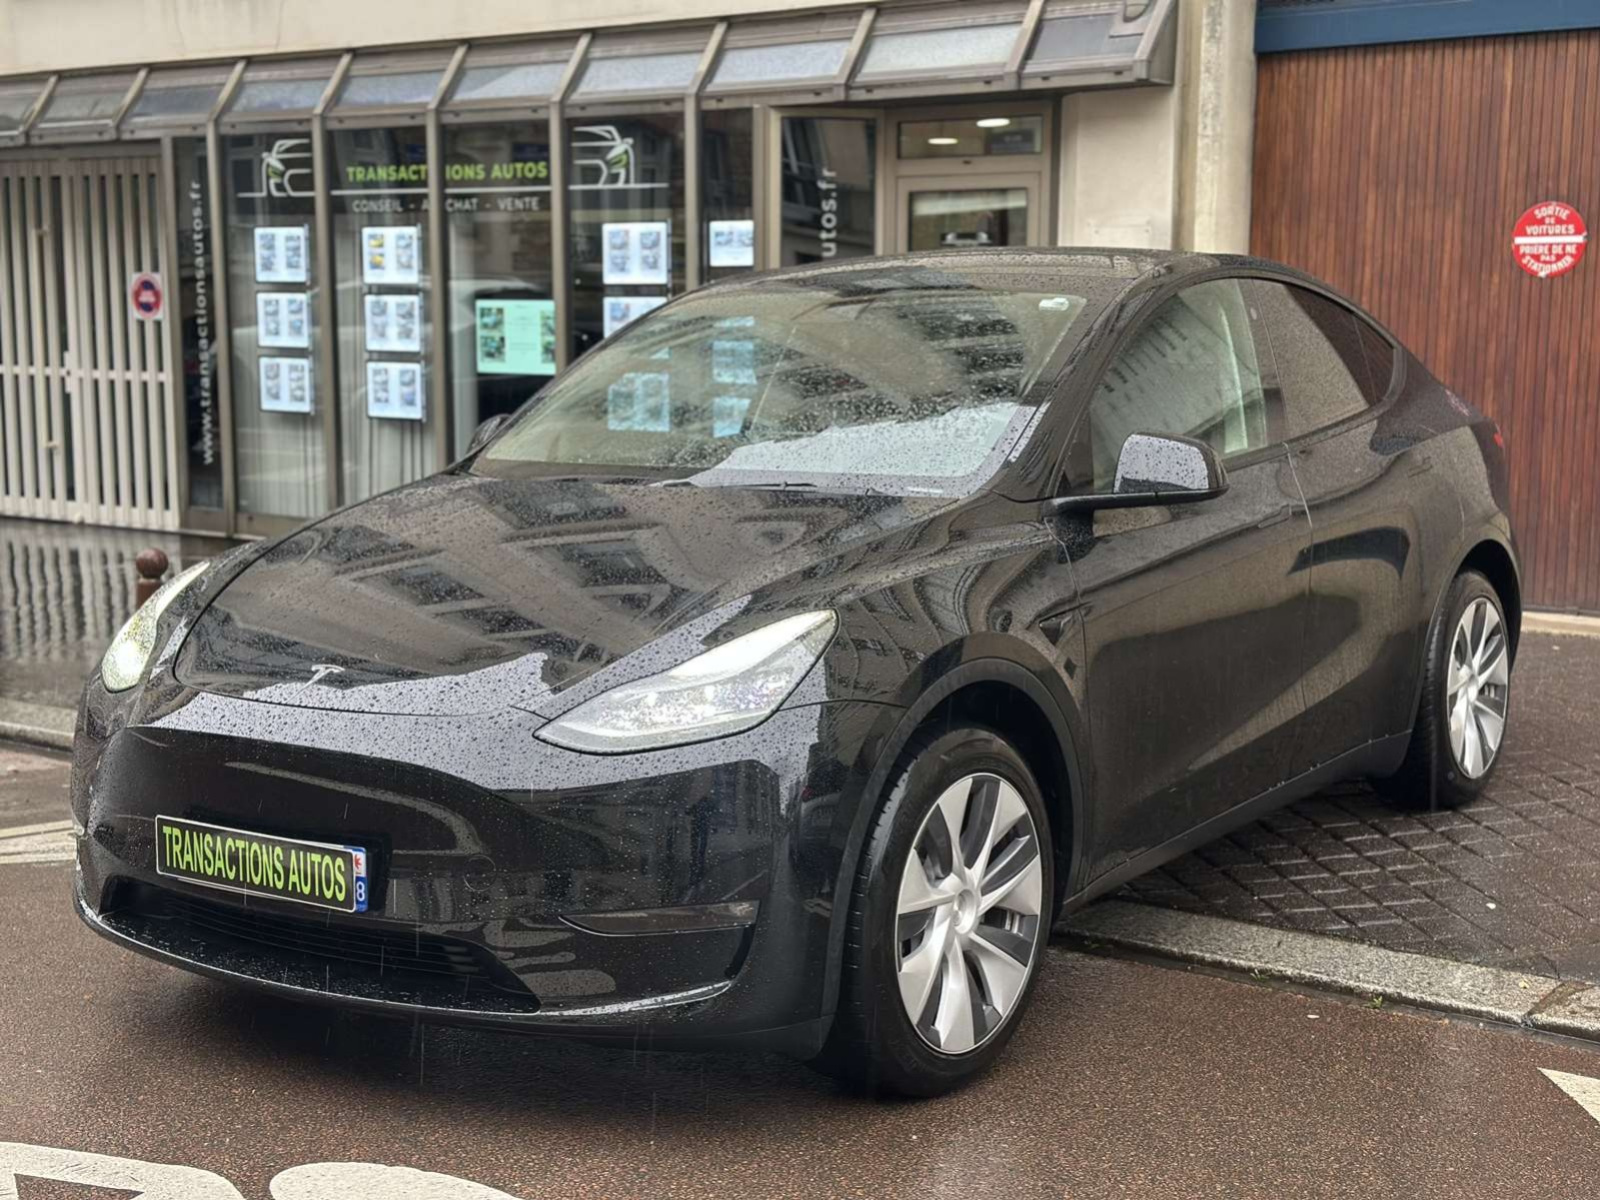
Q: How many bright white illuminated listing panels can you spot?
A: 9